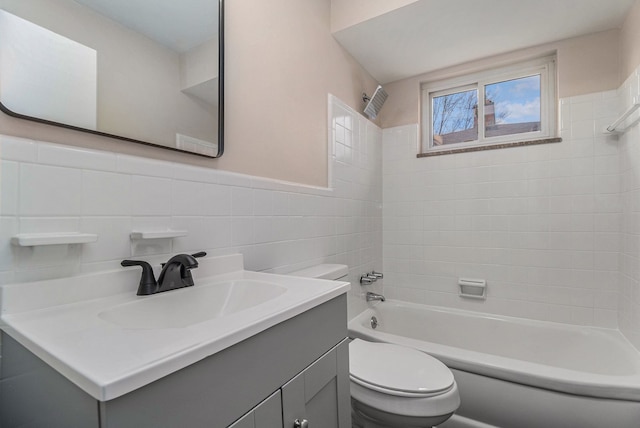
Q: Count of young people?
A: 0